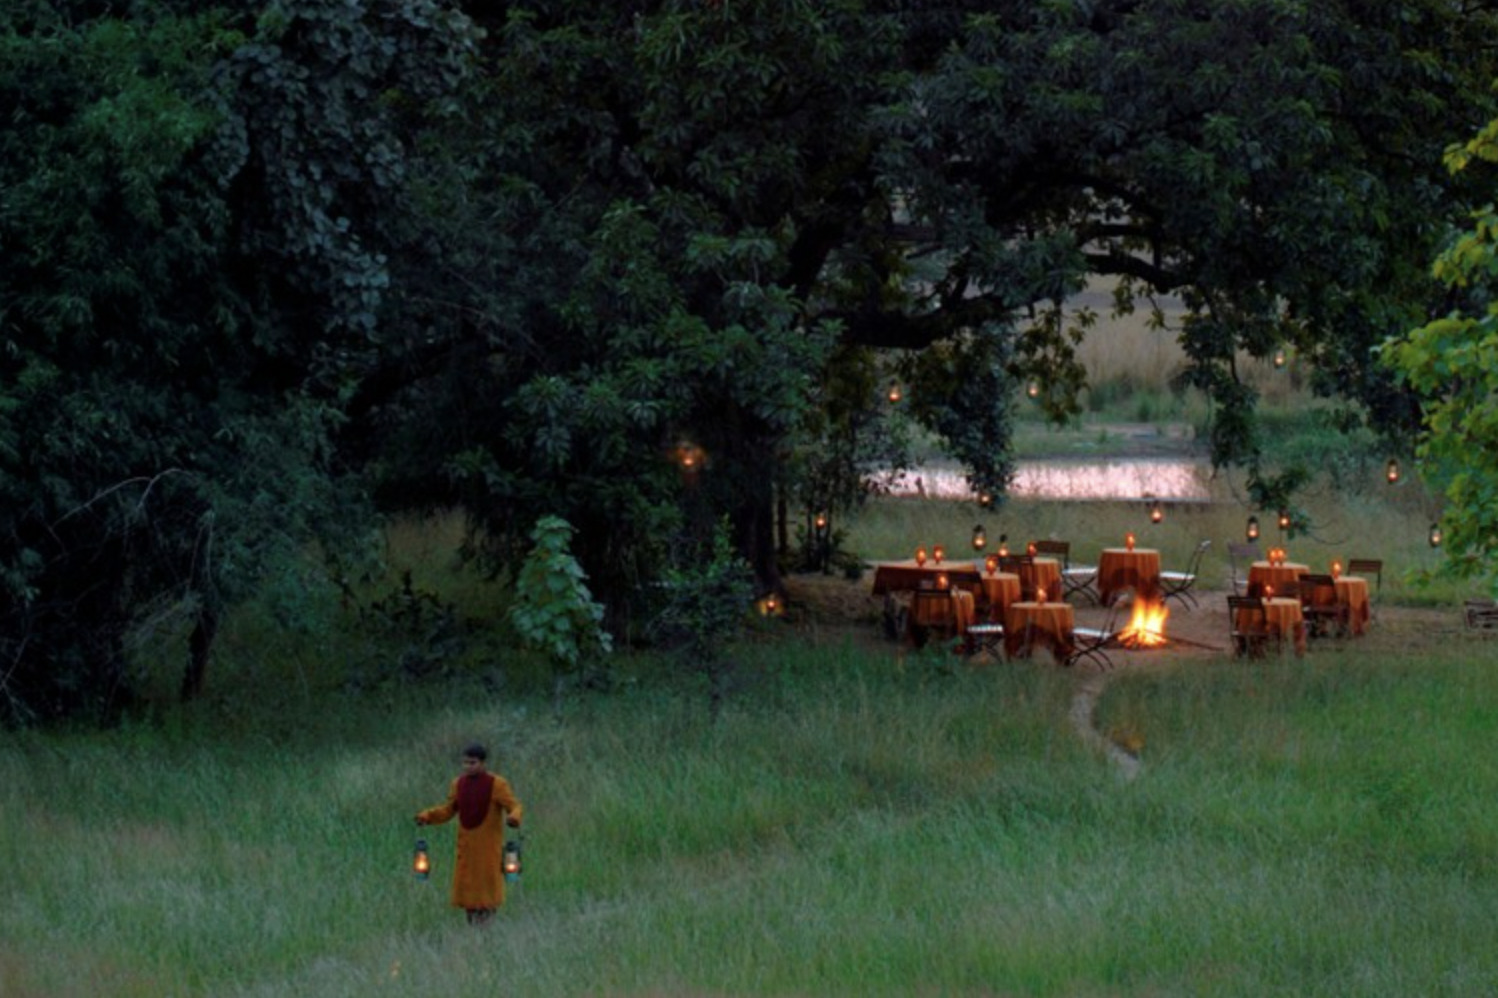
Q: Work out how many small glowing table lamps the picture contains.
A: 11